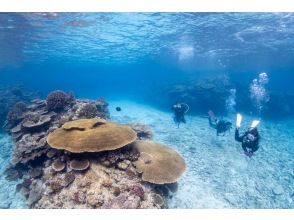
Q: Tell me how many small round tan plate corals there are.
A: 2